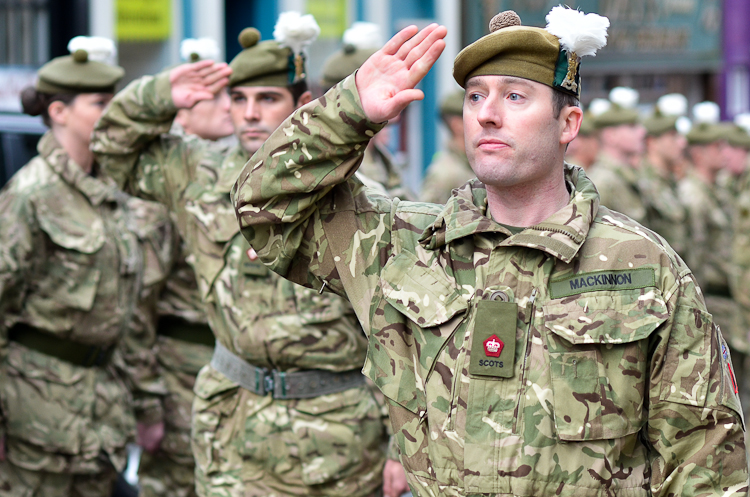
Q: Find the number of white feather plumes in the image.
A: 11